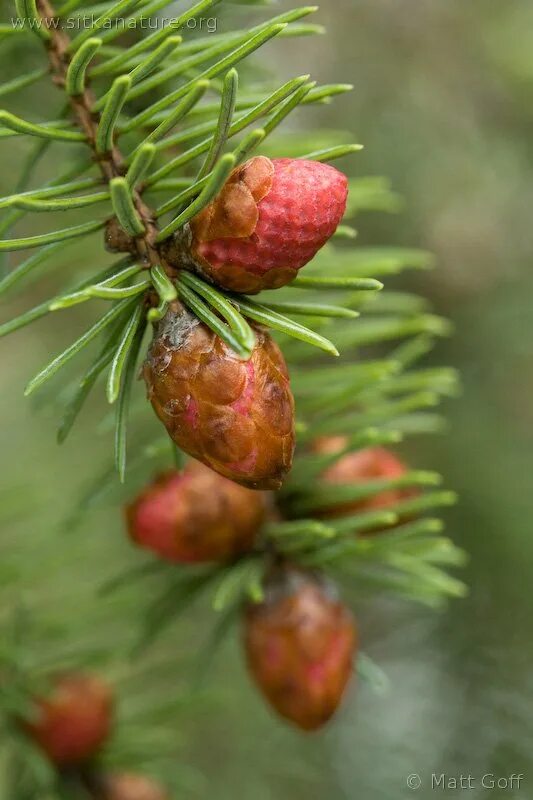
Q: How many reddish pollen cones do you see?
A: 7